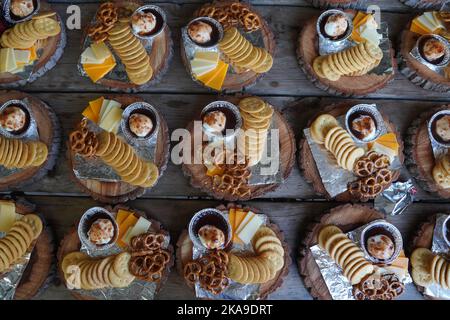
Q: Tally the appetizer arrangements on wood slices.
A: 15